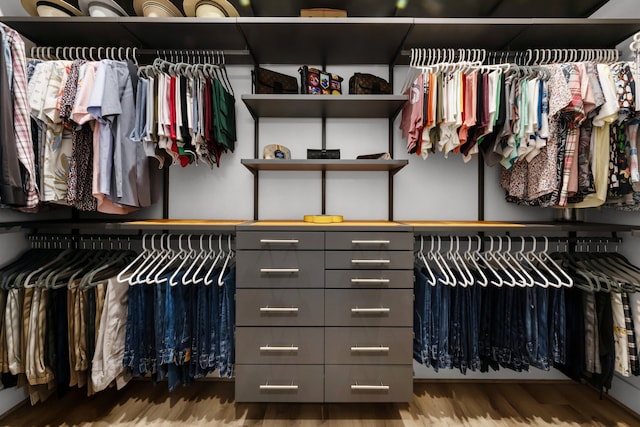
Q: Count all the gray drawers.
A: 11